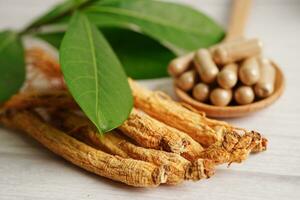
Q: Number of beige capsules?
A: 10